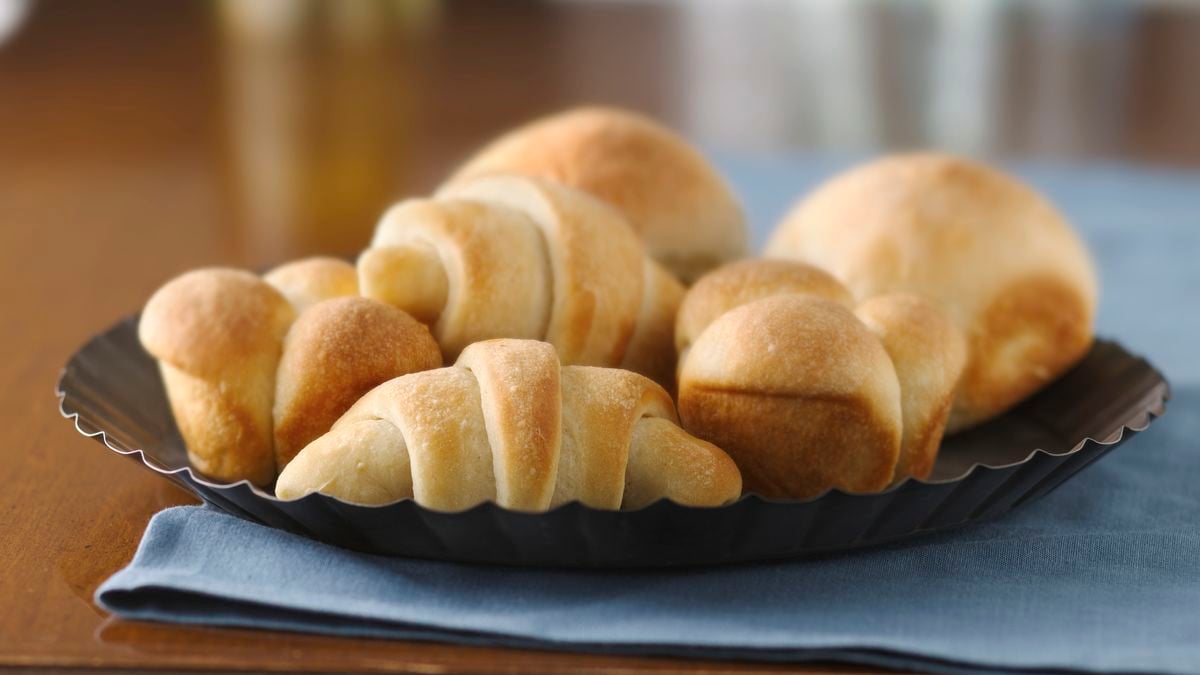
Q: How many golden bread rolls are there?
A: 6